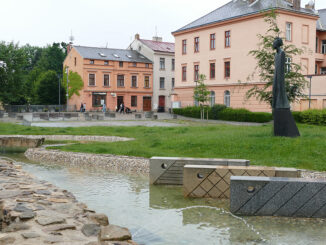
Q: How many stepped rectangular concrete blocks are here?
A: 3